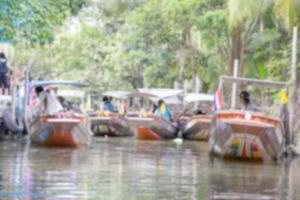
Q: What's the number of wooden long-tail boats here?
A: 5